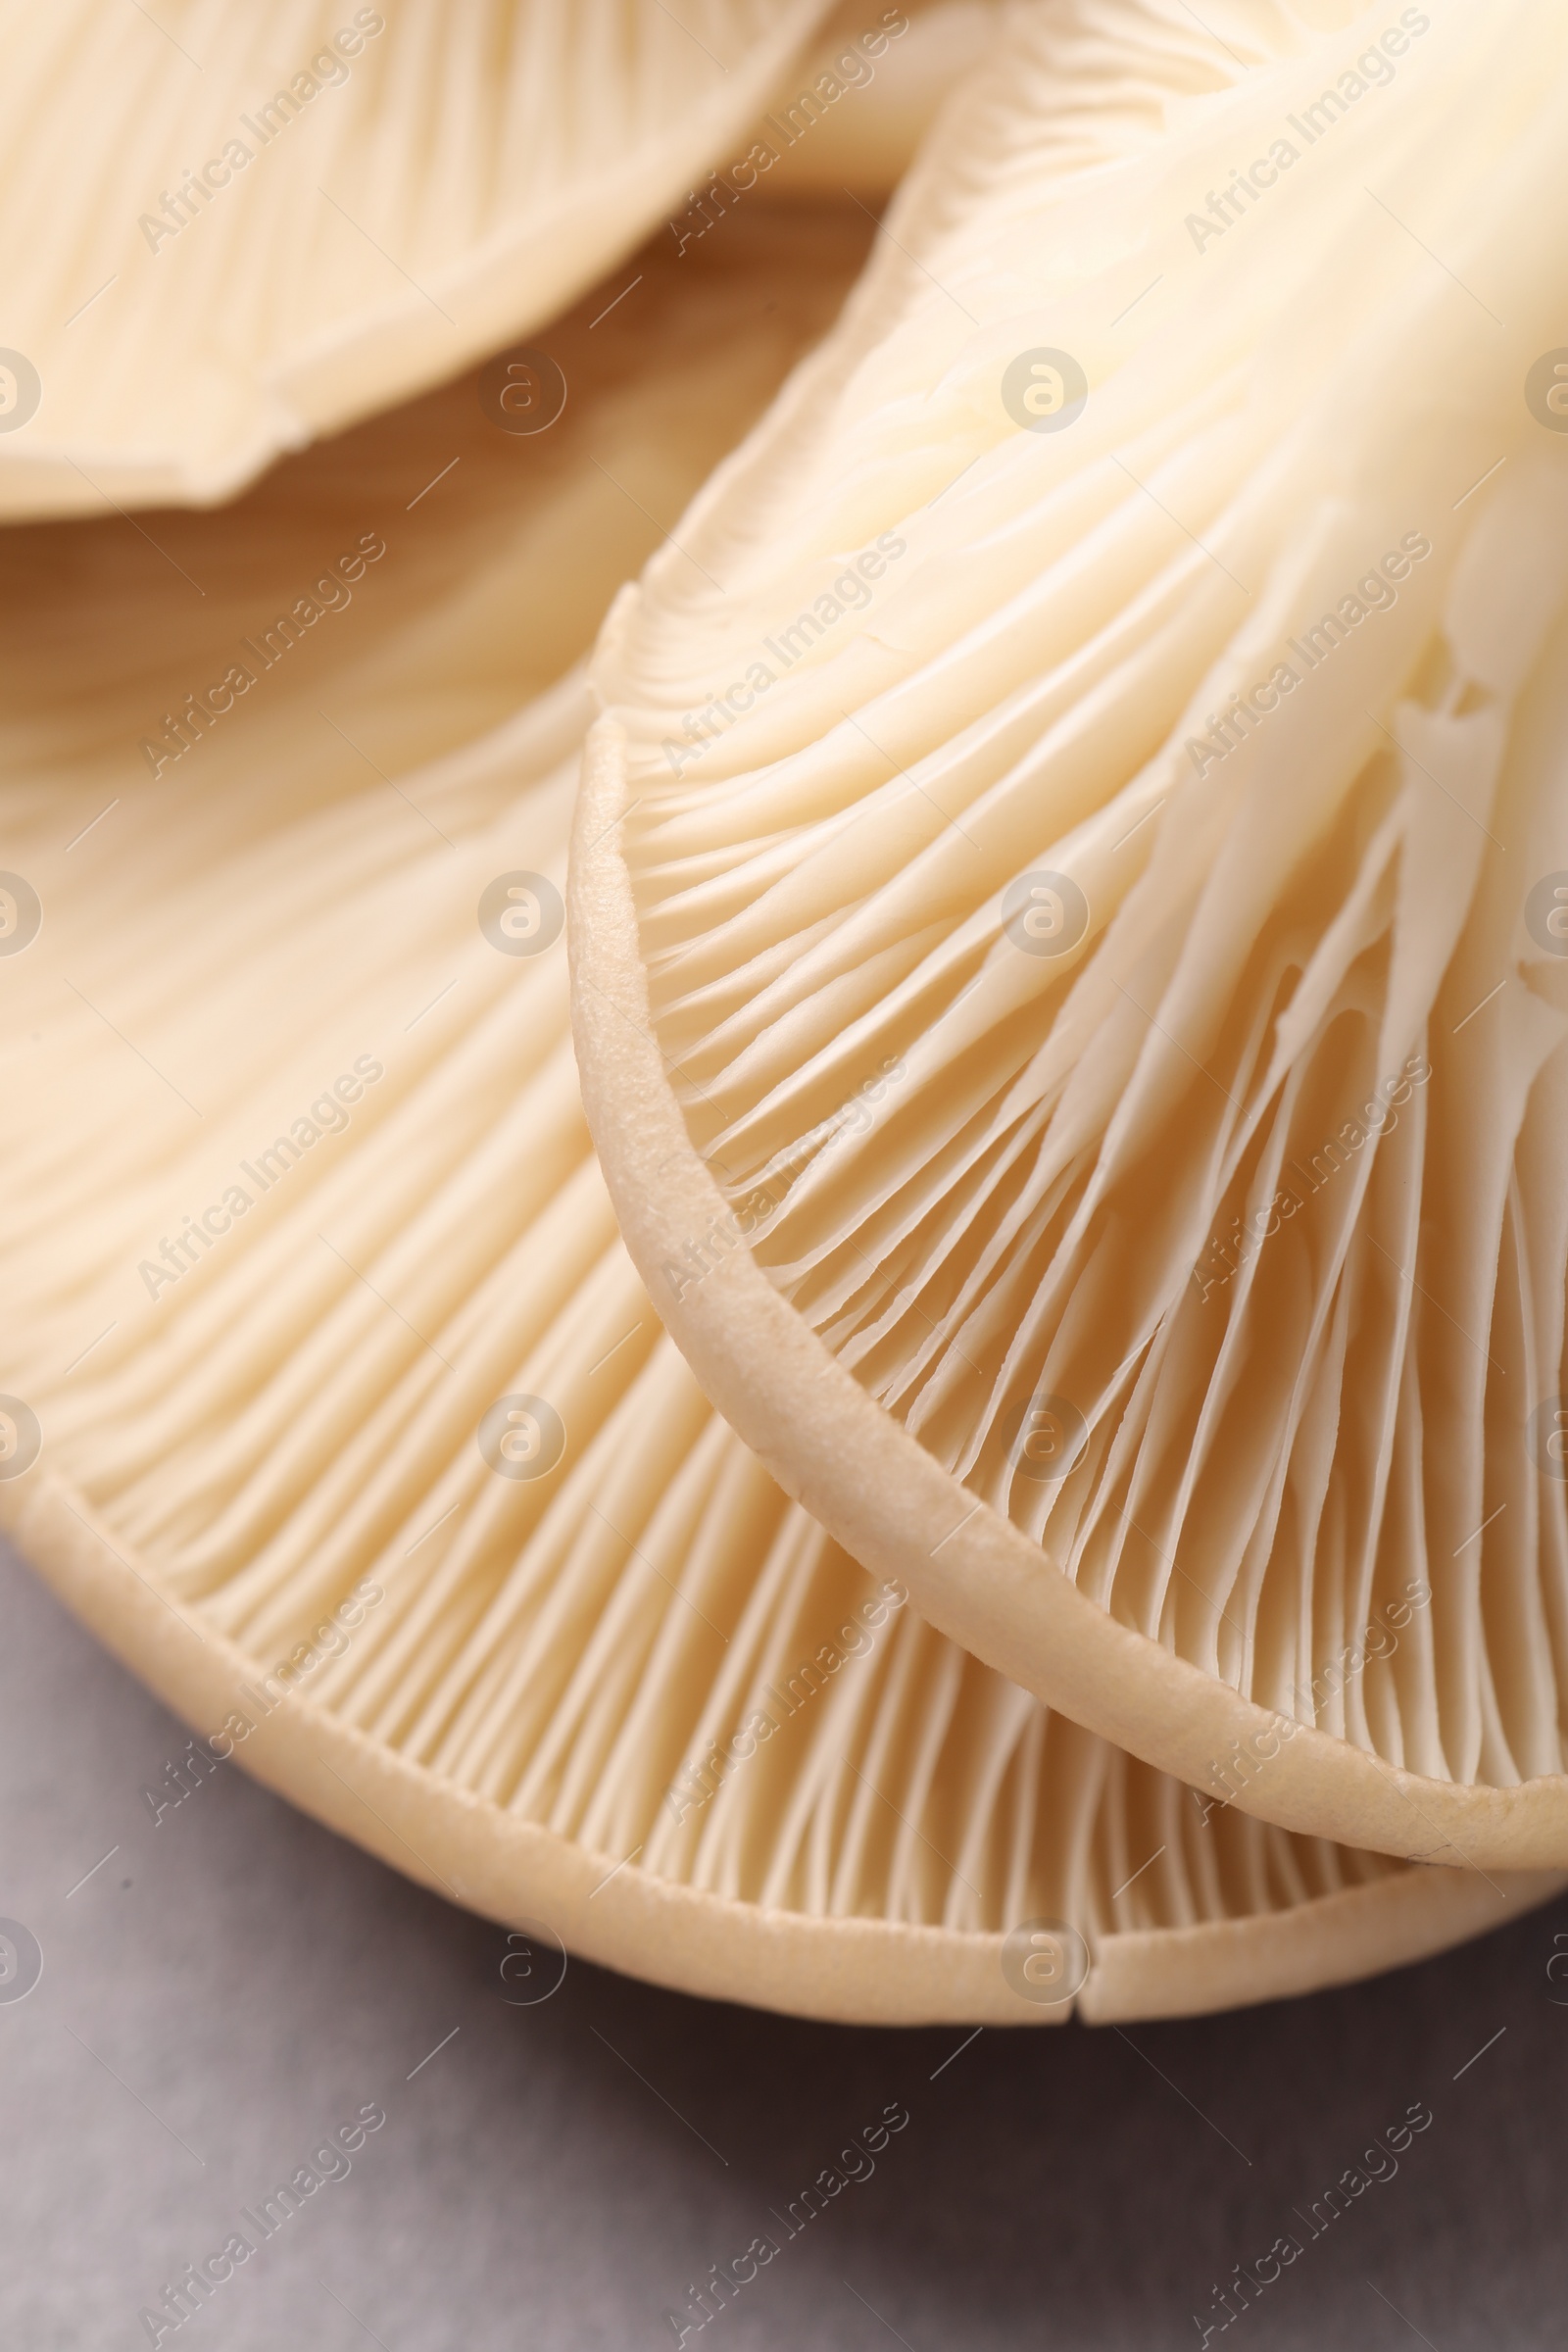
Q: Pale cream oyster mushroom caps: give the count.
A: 3